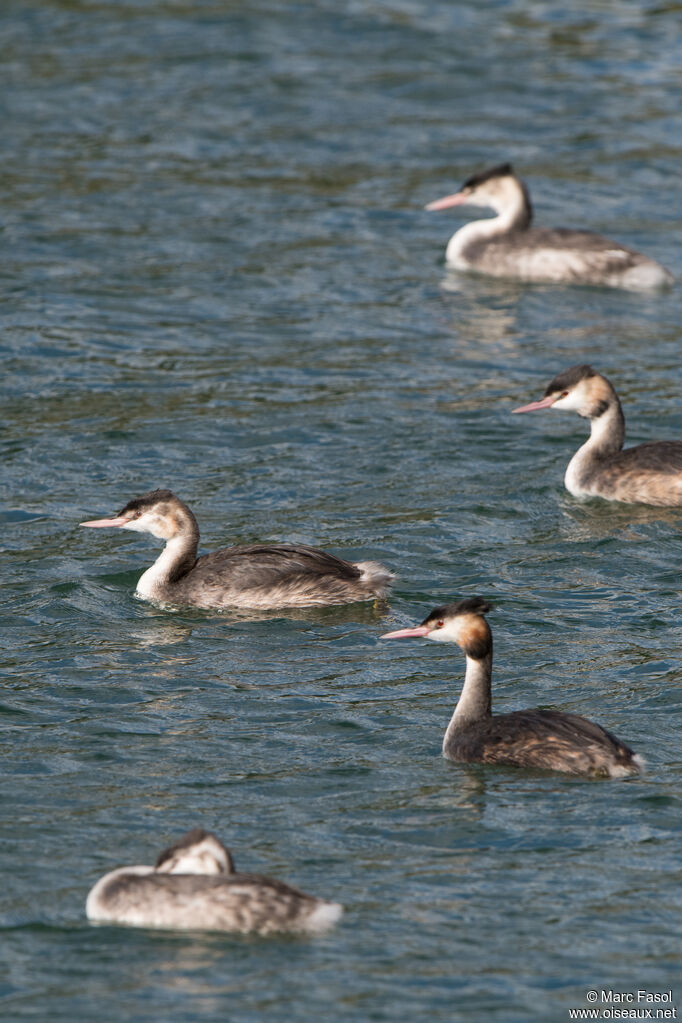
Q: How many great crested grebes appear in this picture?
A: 5